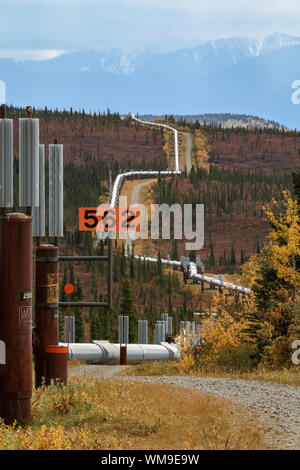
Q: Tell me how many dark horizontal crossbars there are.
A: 2